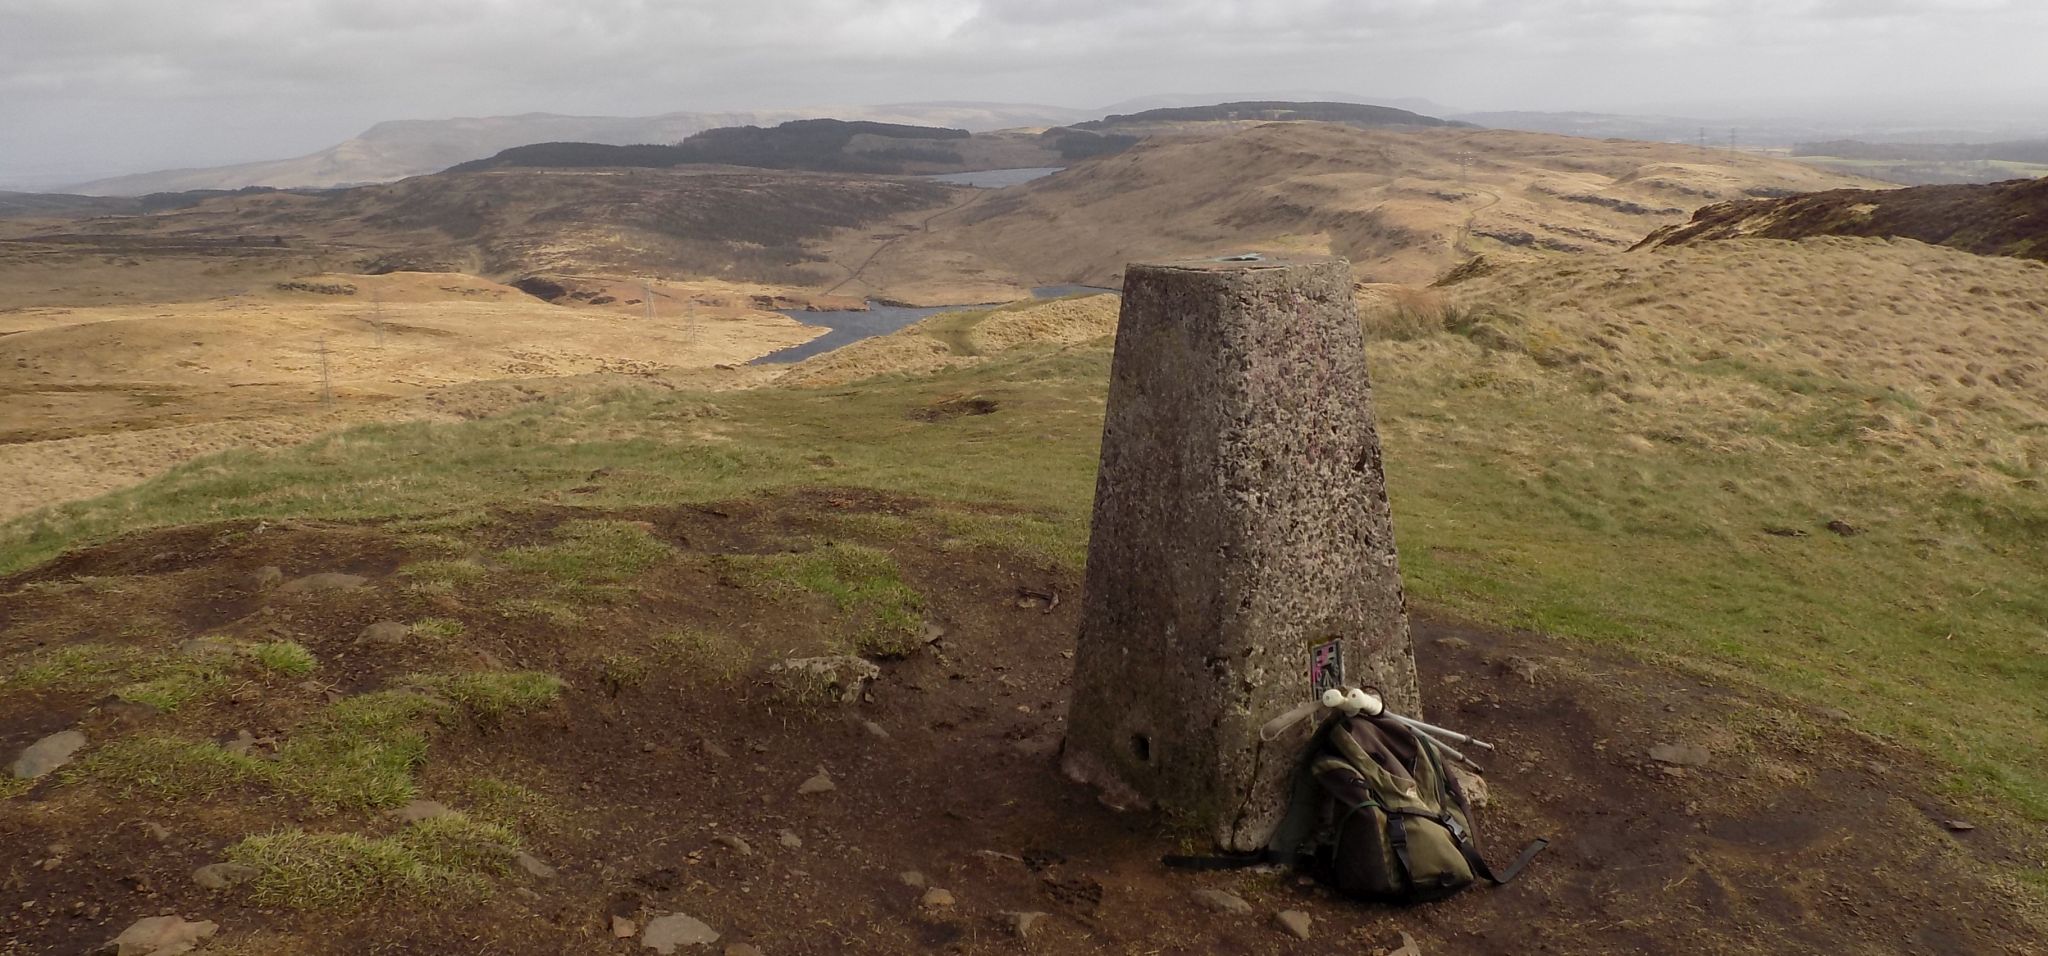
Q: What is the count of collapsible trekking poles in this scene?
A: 2